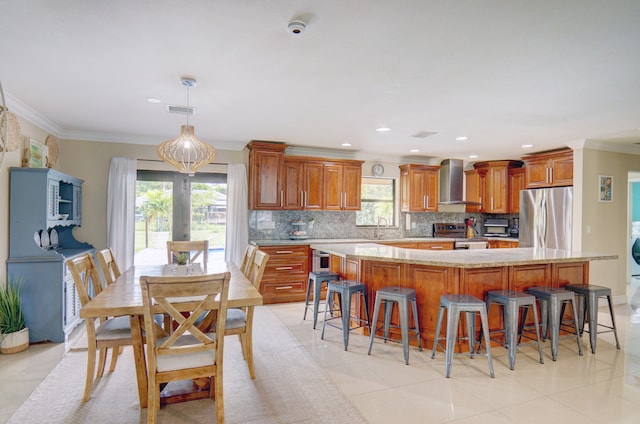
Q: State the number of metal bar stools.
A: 7